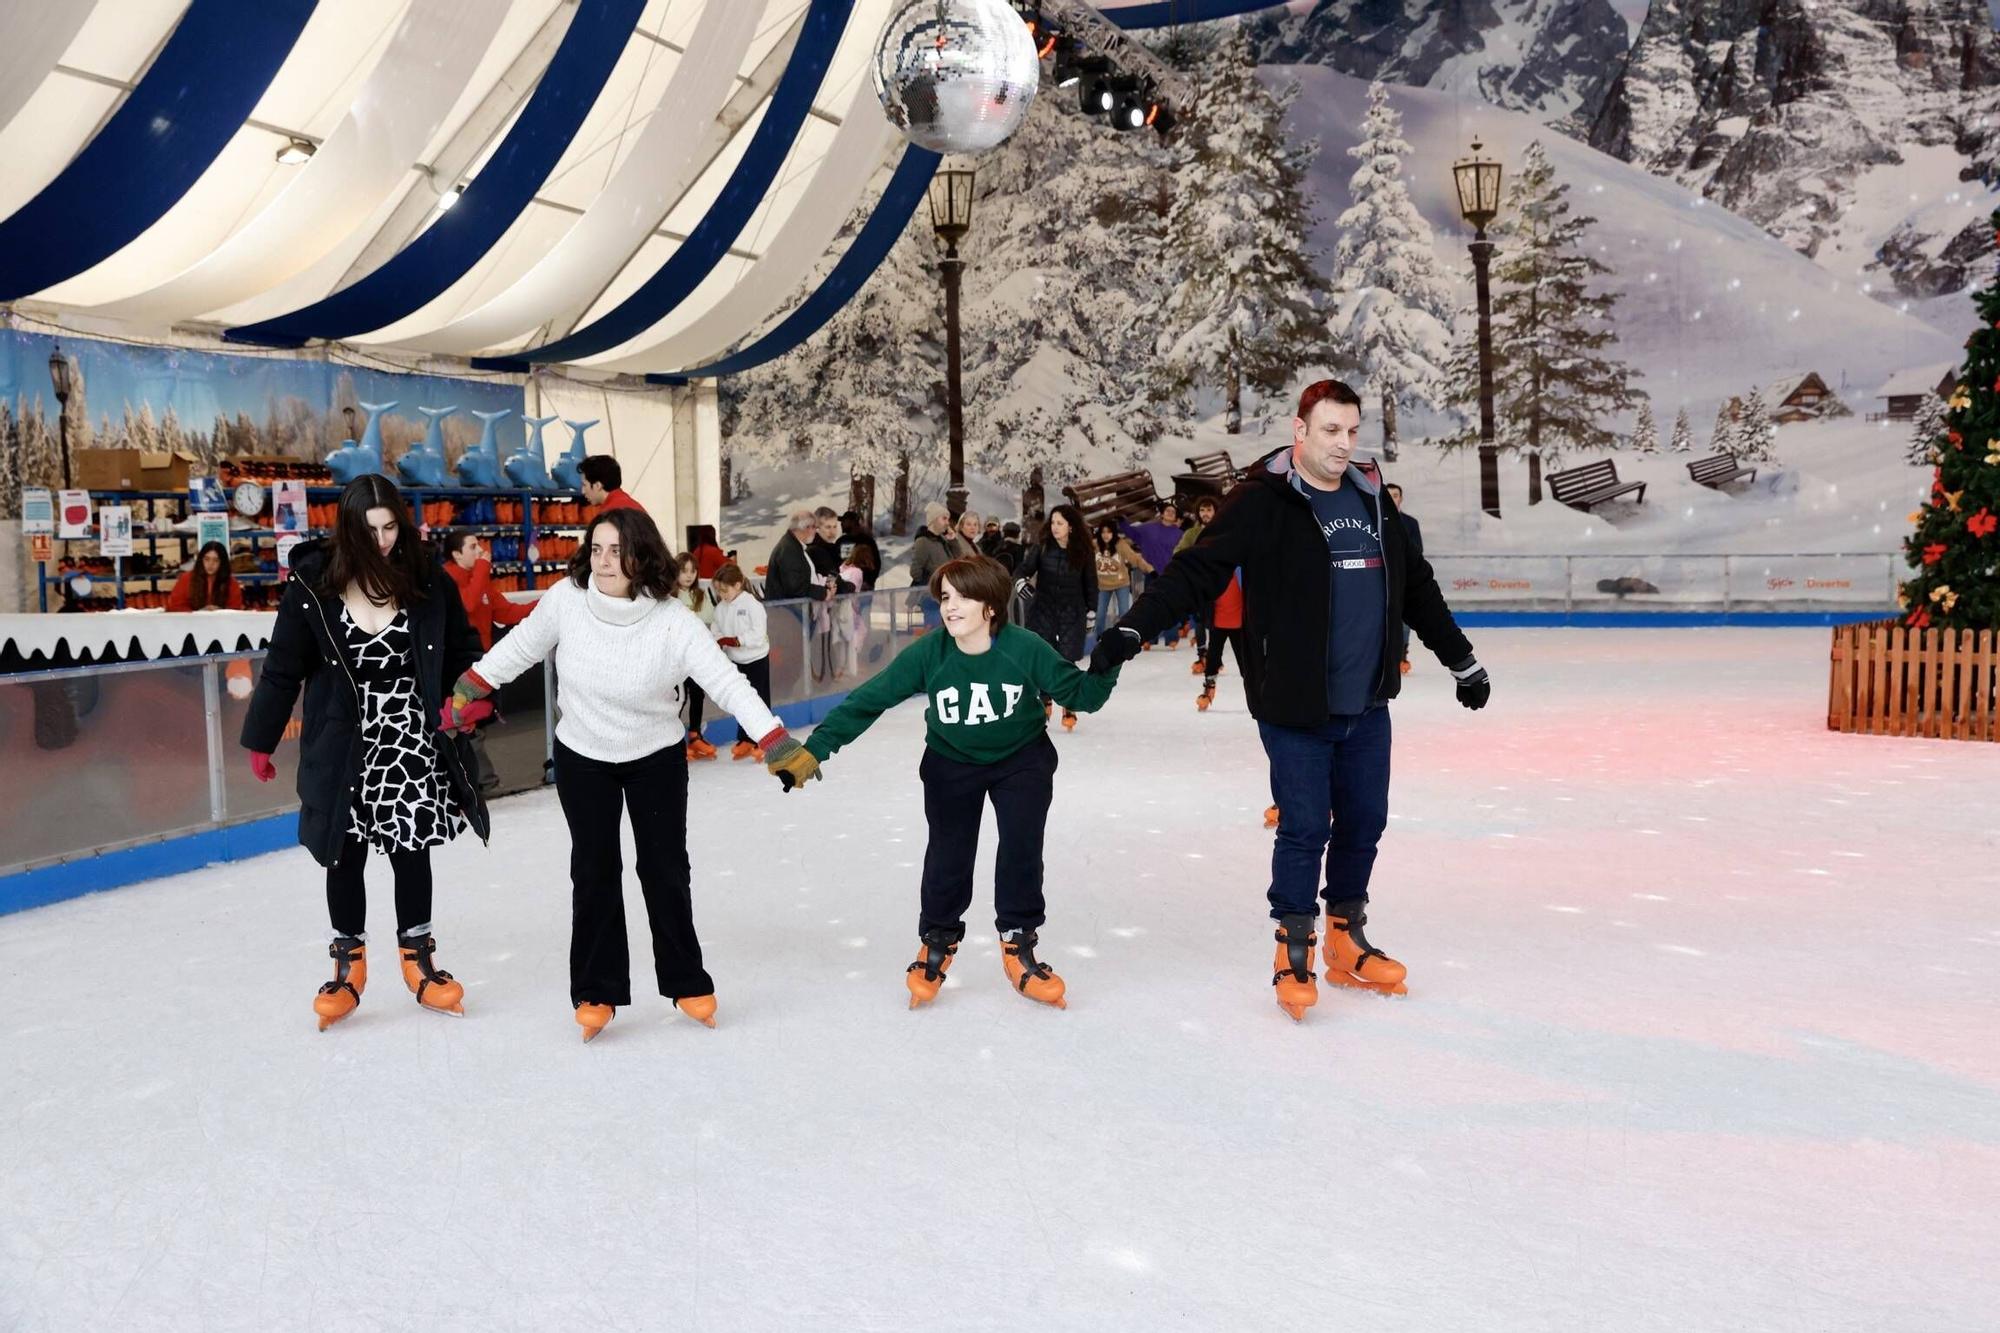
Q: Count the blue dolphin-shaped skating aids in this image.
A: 5